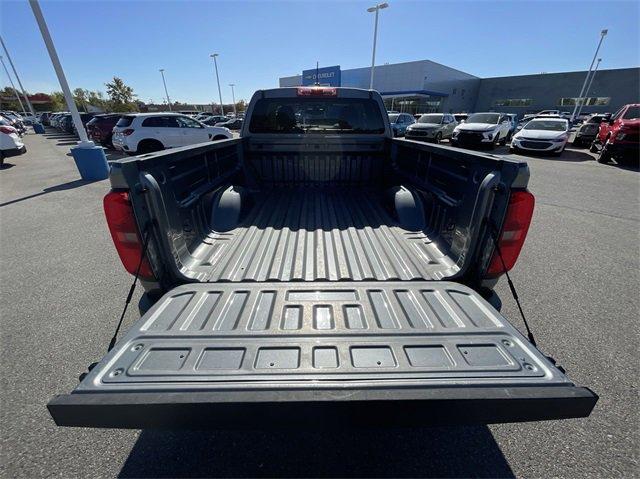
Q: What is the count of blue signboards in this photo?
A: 1